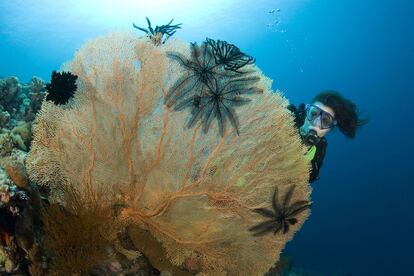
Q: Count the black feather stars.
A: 6